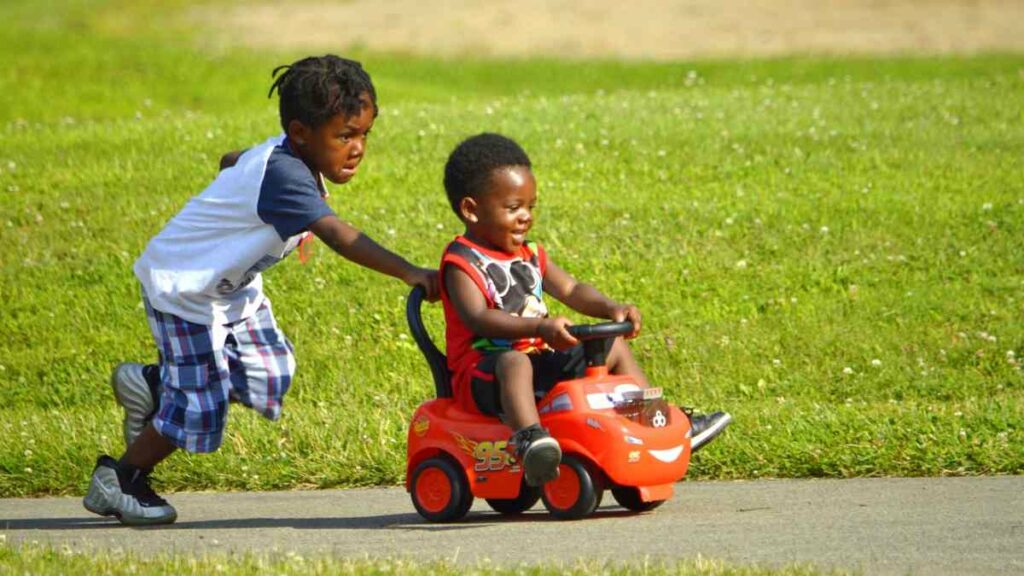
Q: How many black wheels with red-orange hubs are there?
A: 2